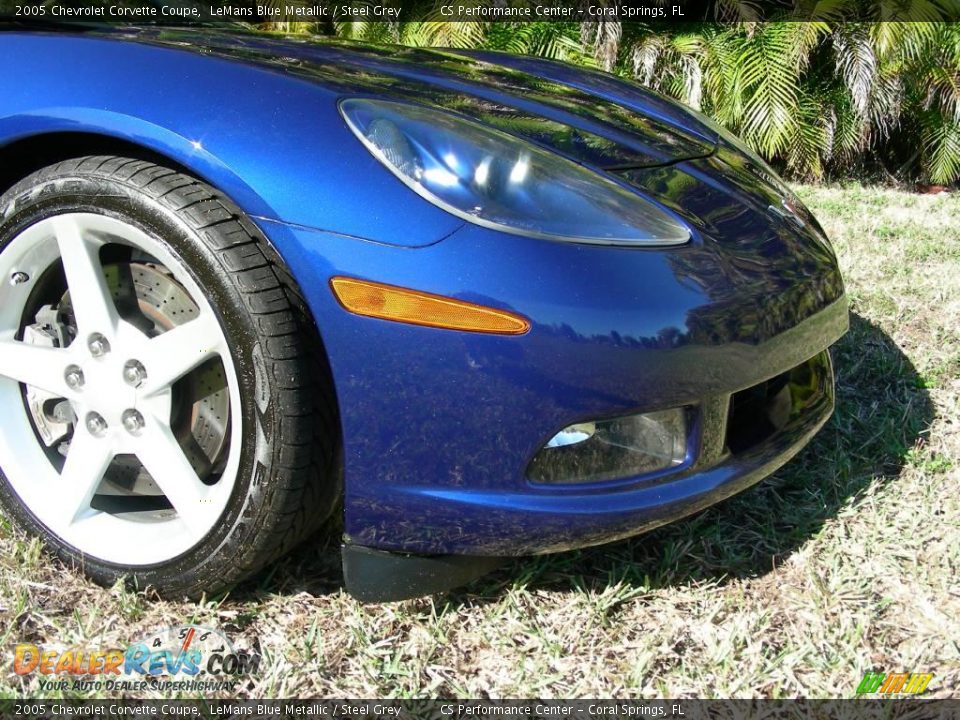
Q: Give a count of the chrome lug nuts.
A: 5